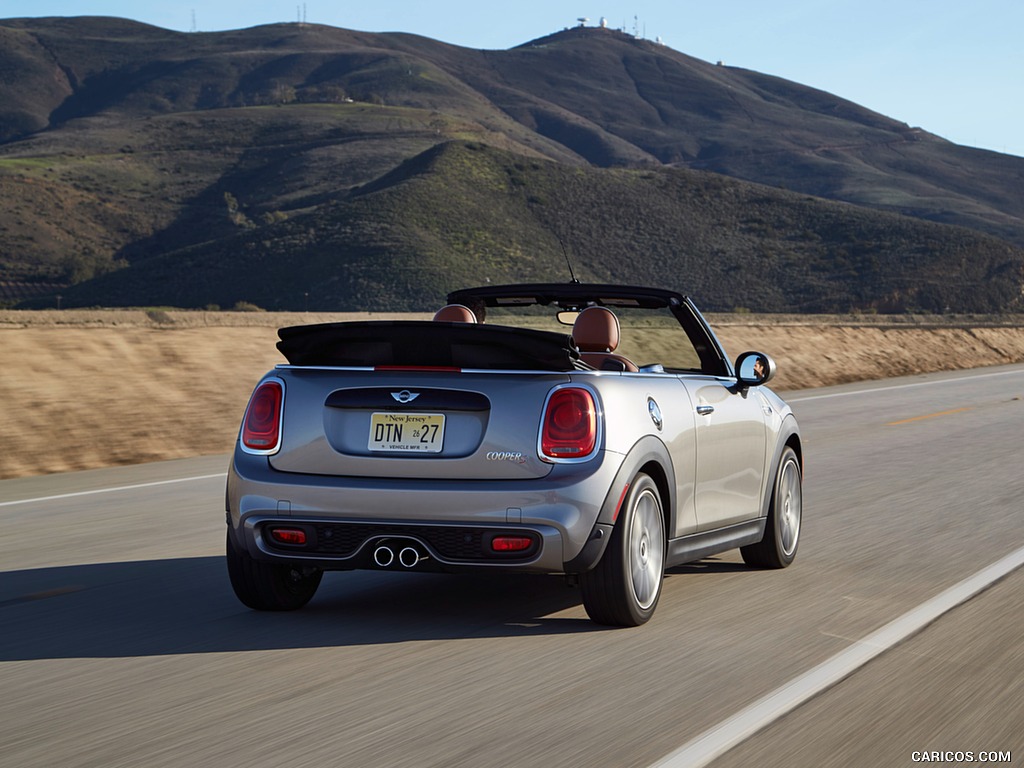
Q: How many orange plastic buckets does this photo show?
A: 0